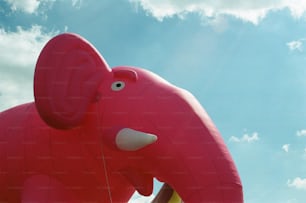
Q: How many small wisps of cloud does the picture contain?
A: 5